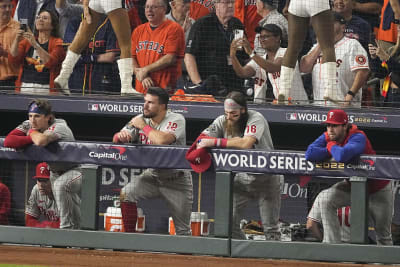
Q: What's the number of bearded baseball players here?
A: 3